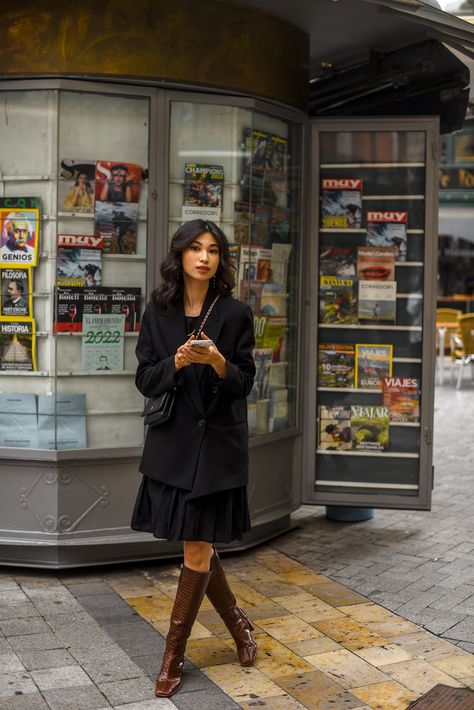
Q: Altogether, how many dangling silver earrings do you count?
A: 1